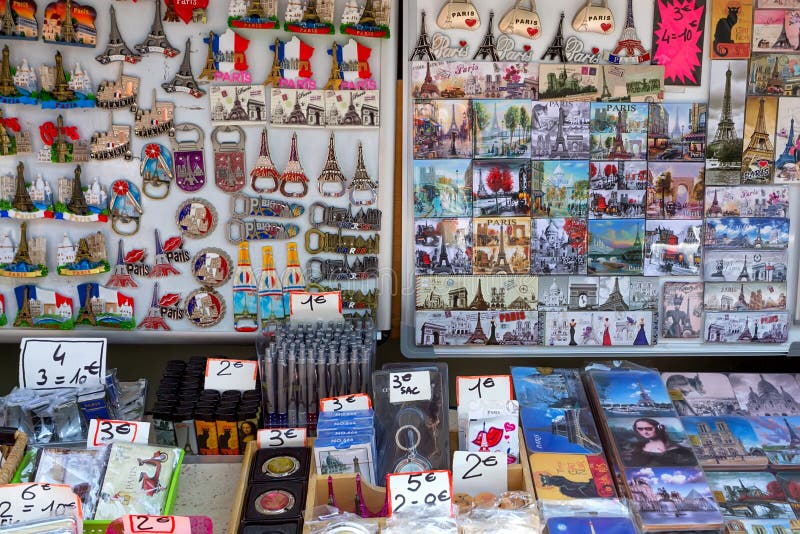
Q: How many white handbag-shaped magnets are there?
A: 3